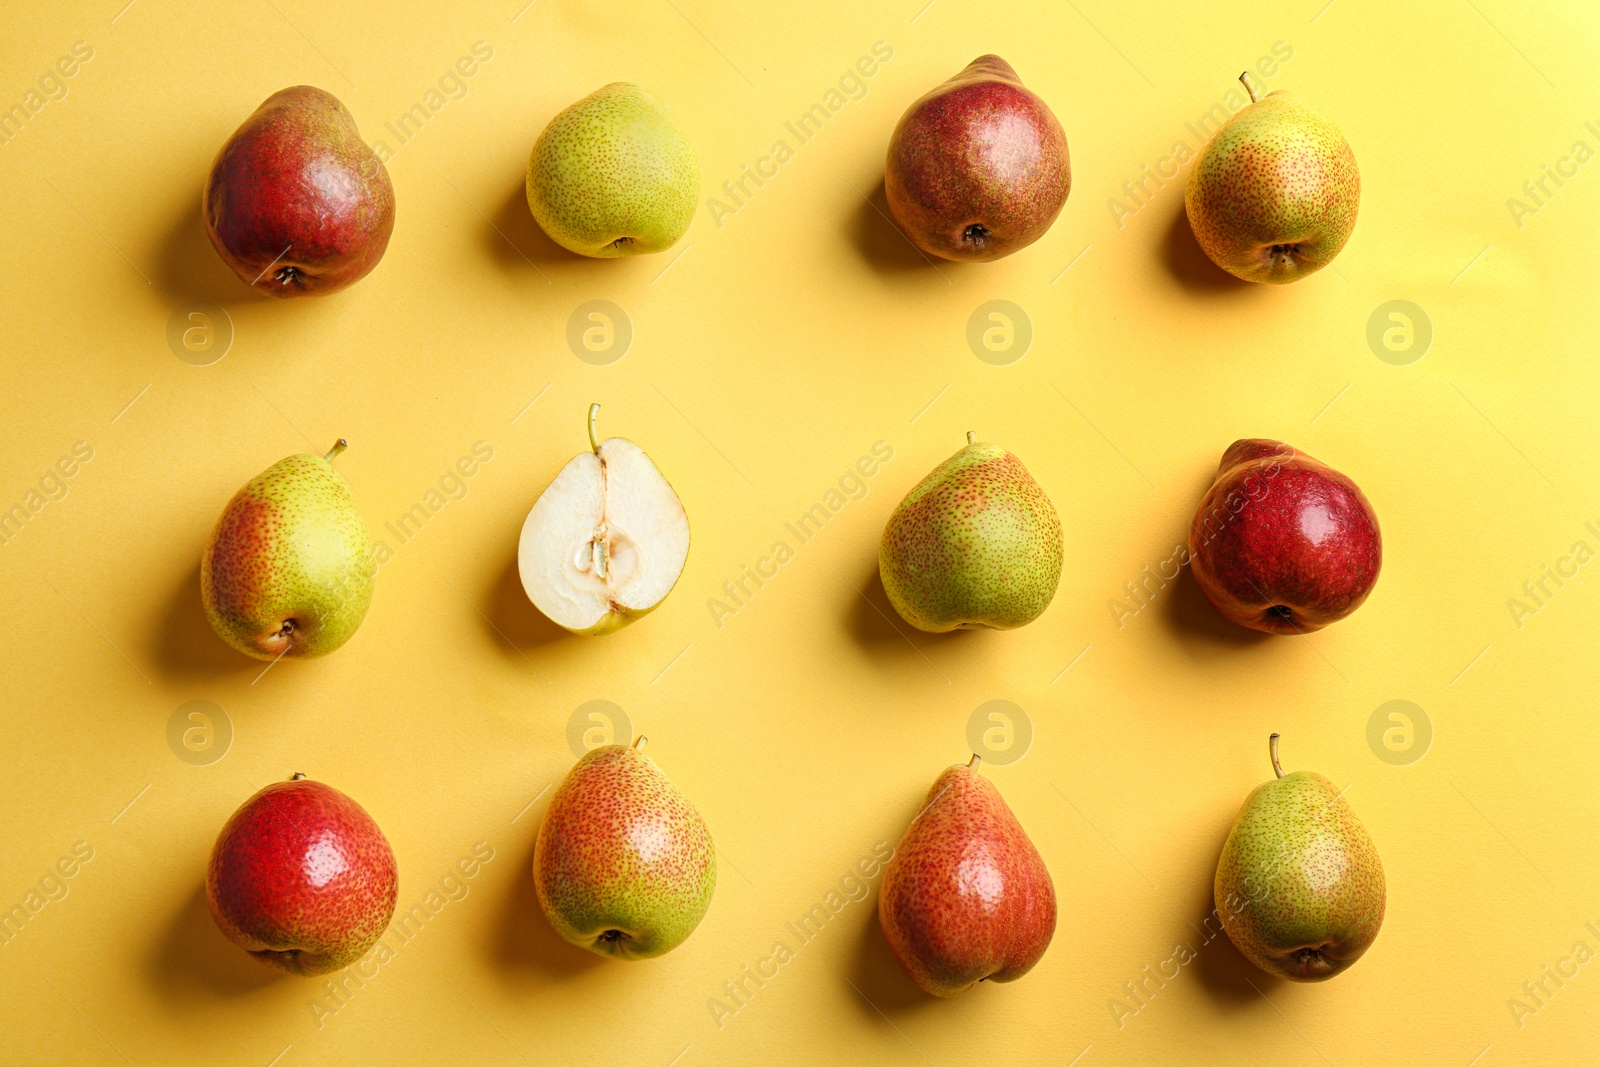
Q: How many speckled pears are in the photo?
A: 8